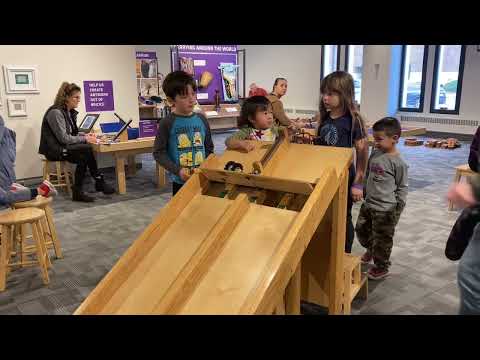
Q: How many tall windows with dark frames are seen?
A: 4